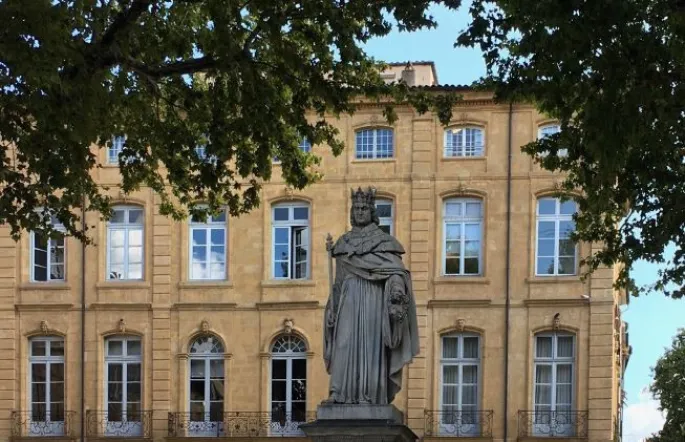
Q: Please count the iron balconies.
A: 5